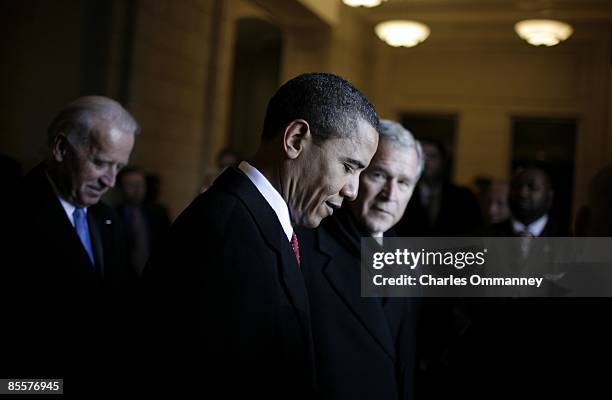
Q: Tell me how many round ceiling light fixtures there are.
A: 3